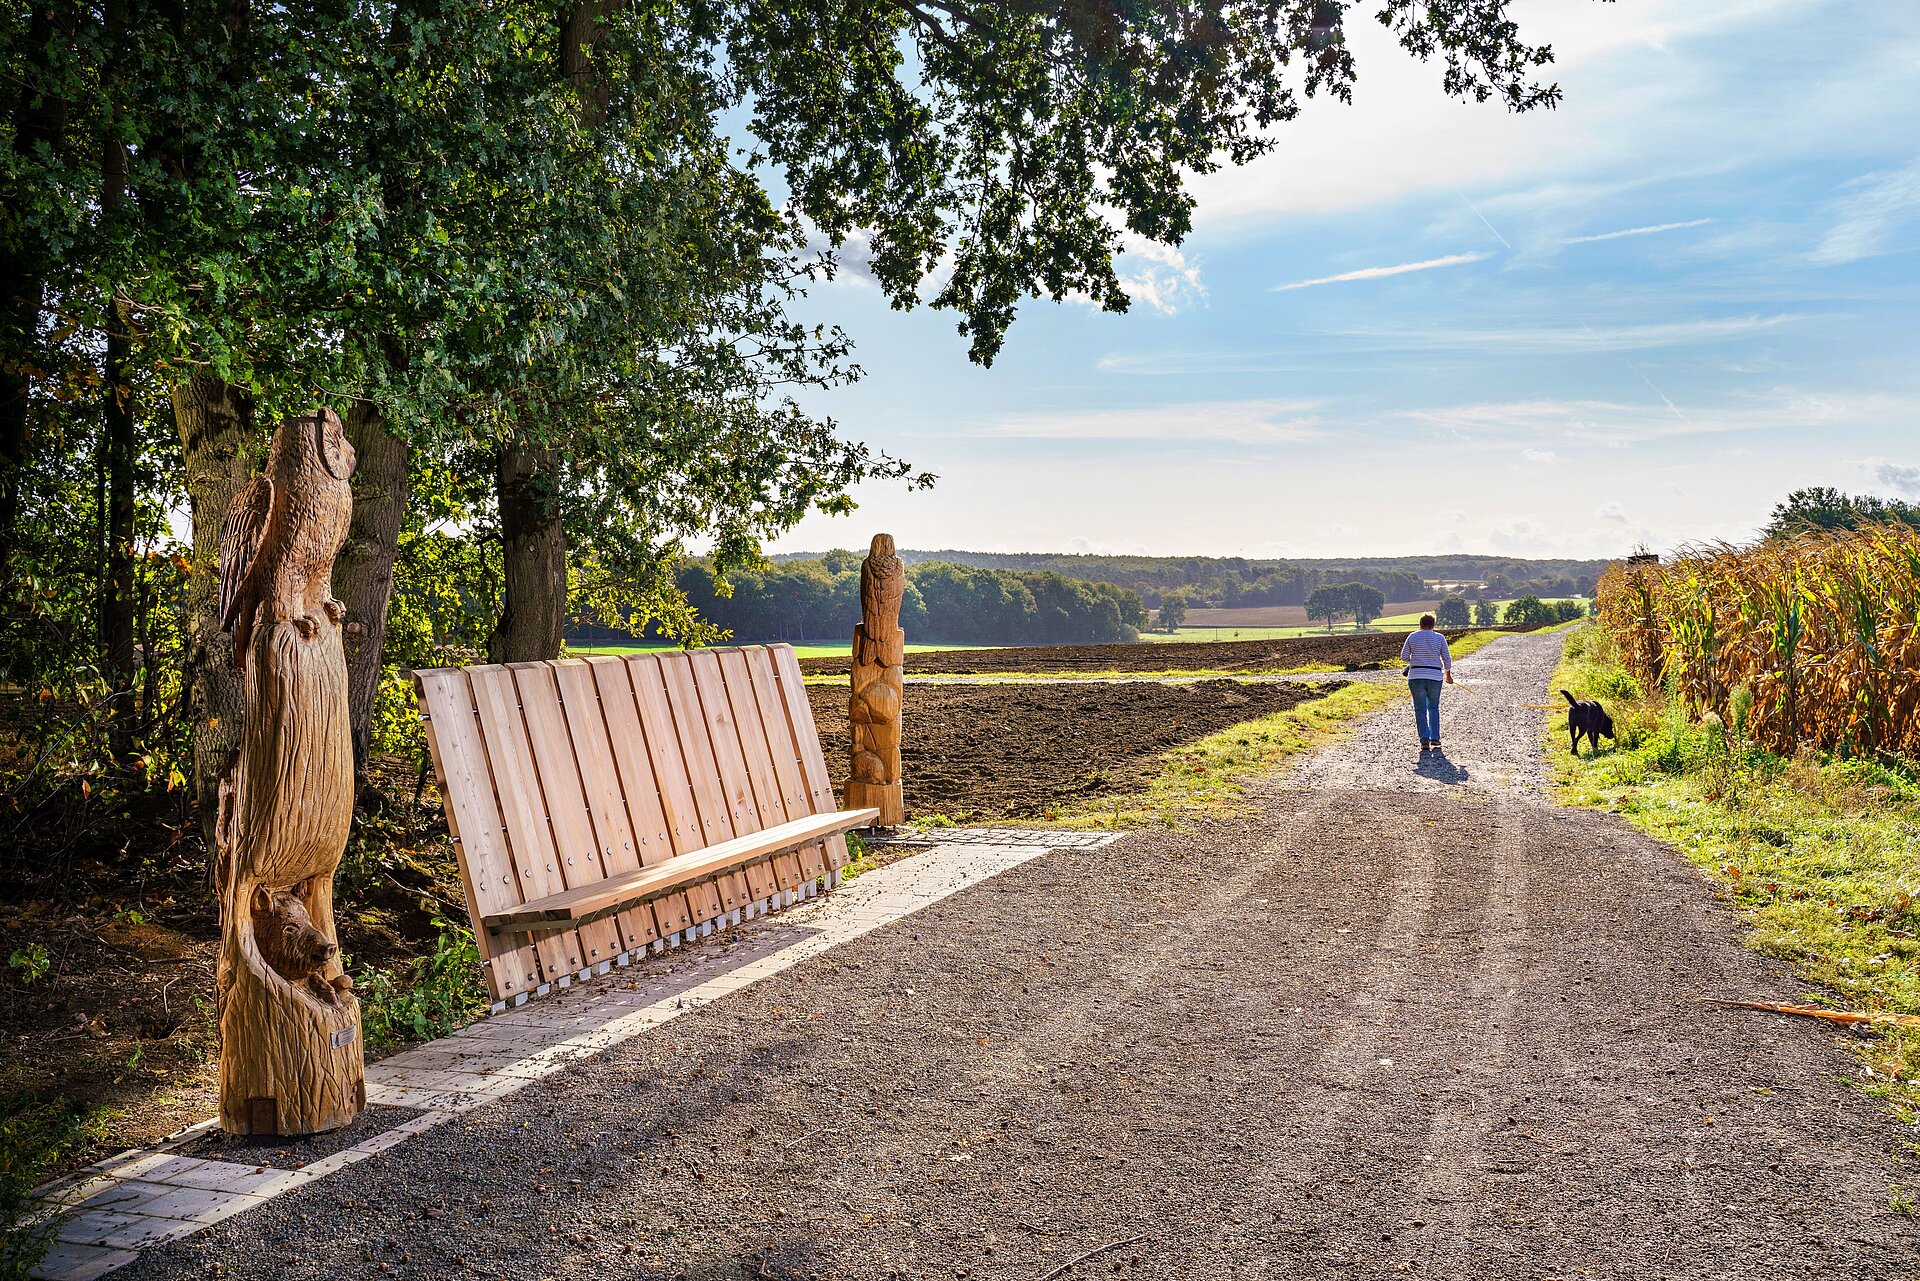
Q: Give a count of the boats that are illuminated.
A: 0